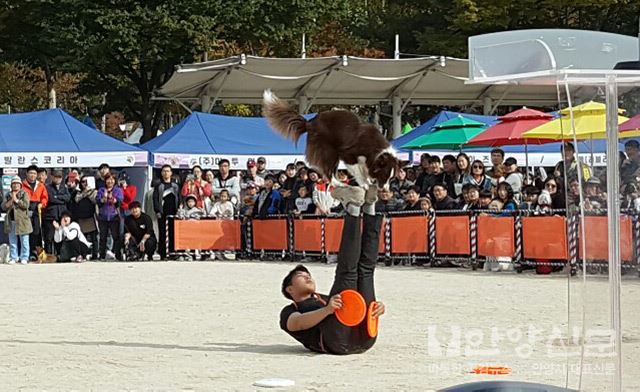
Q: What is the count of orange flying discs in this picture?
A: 3